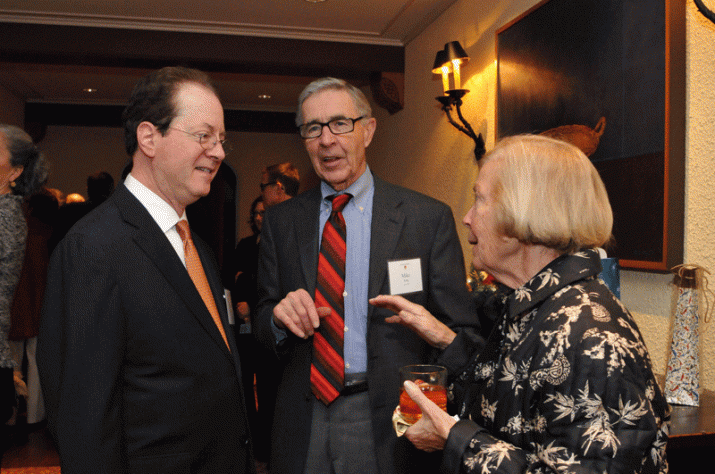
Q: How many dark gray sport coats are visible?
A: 1